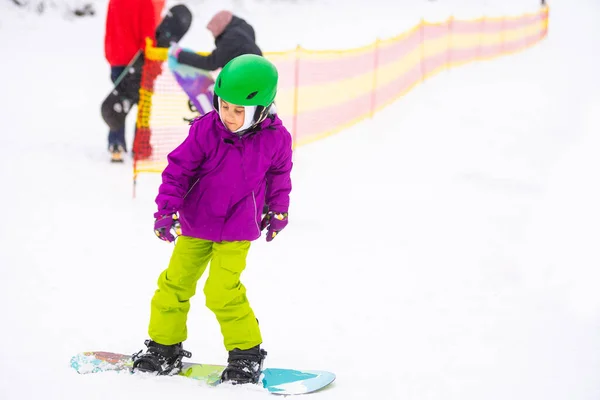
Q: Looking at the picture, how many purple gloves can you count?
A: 2